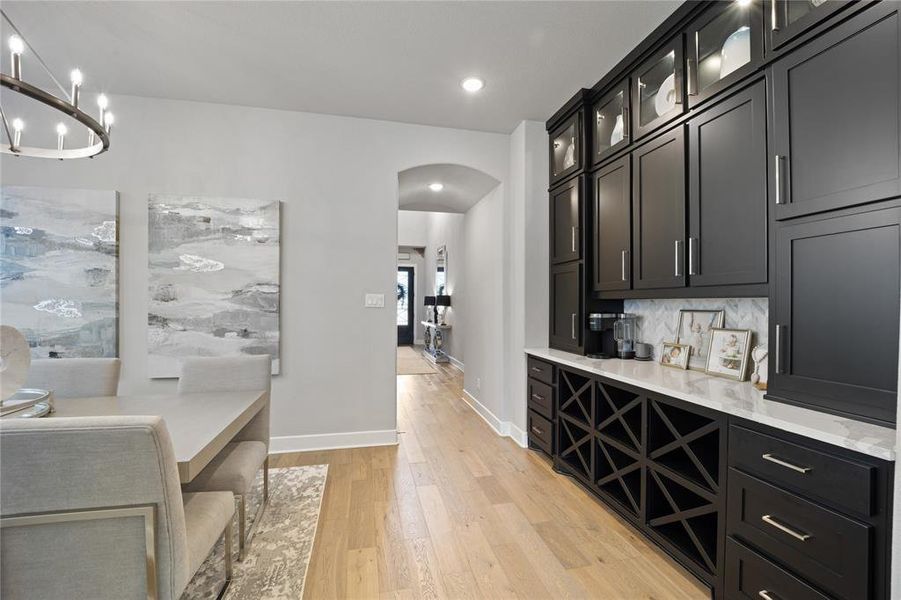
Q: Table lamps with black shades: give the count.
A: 2